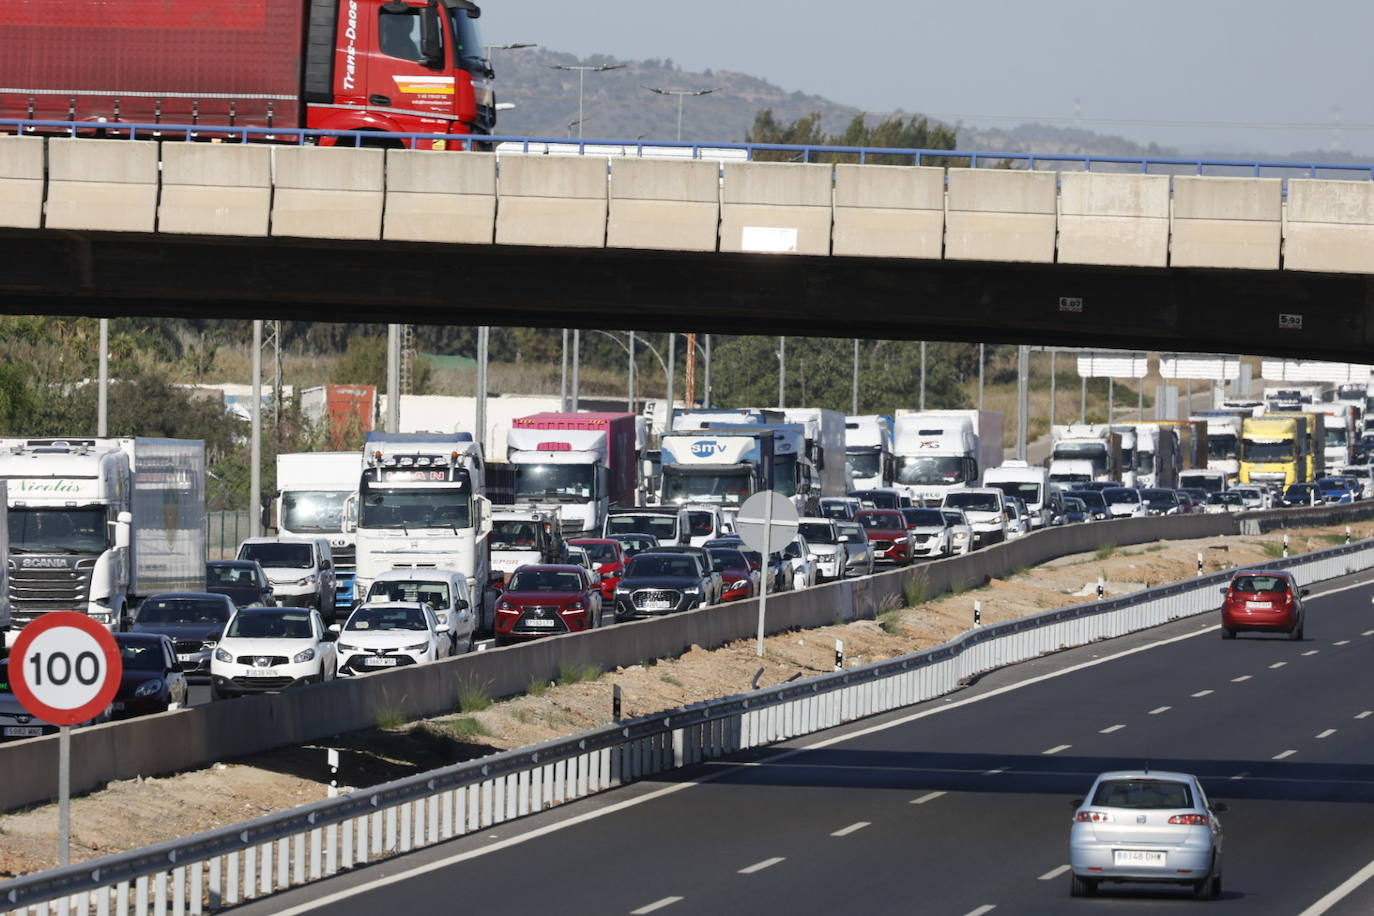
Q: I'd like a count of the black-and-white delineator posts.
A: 8